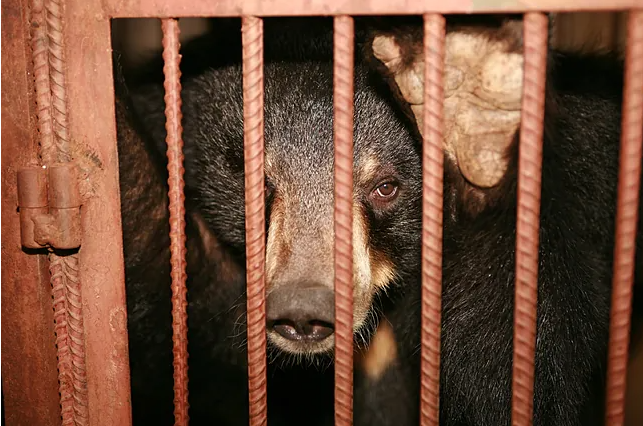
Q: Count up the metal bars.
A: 6